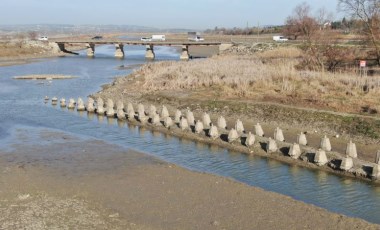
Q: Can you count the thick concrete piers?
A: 4